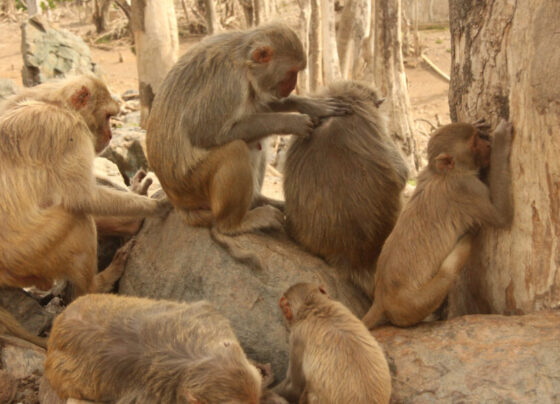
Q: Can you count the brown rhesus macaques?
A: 6